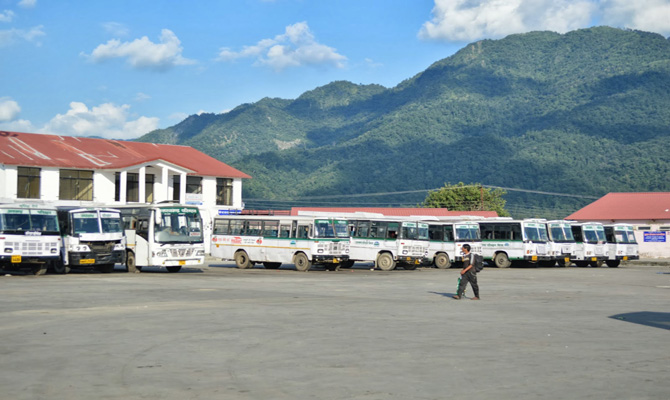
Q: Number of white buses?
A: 10